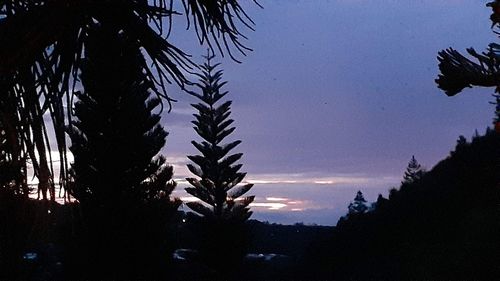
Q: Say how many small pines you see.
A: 2